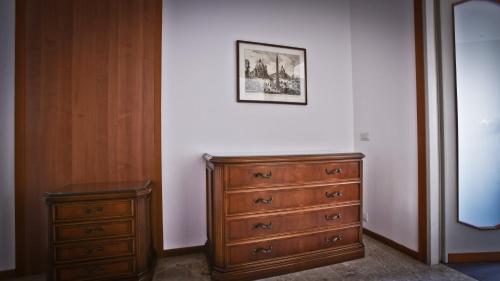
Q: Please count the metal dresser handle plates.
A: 12